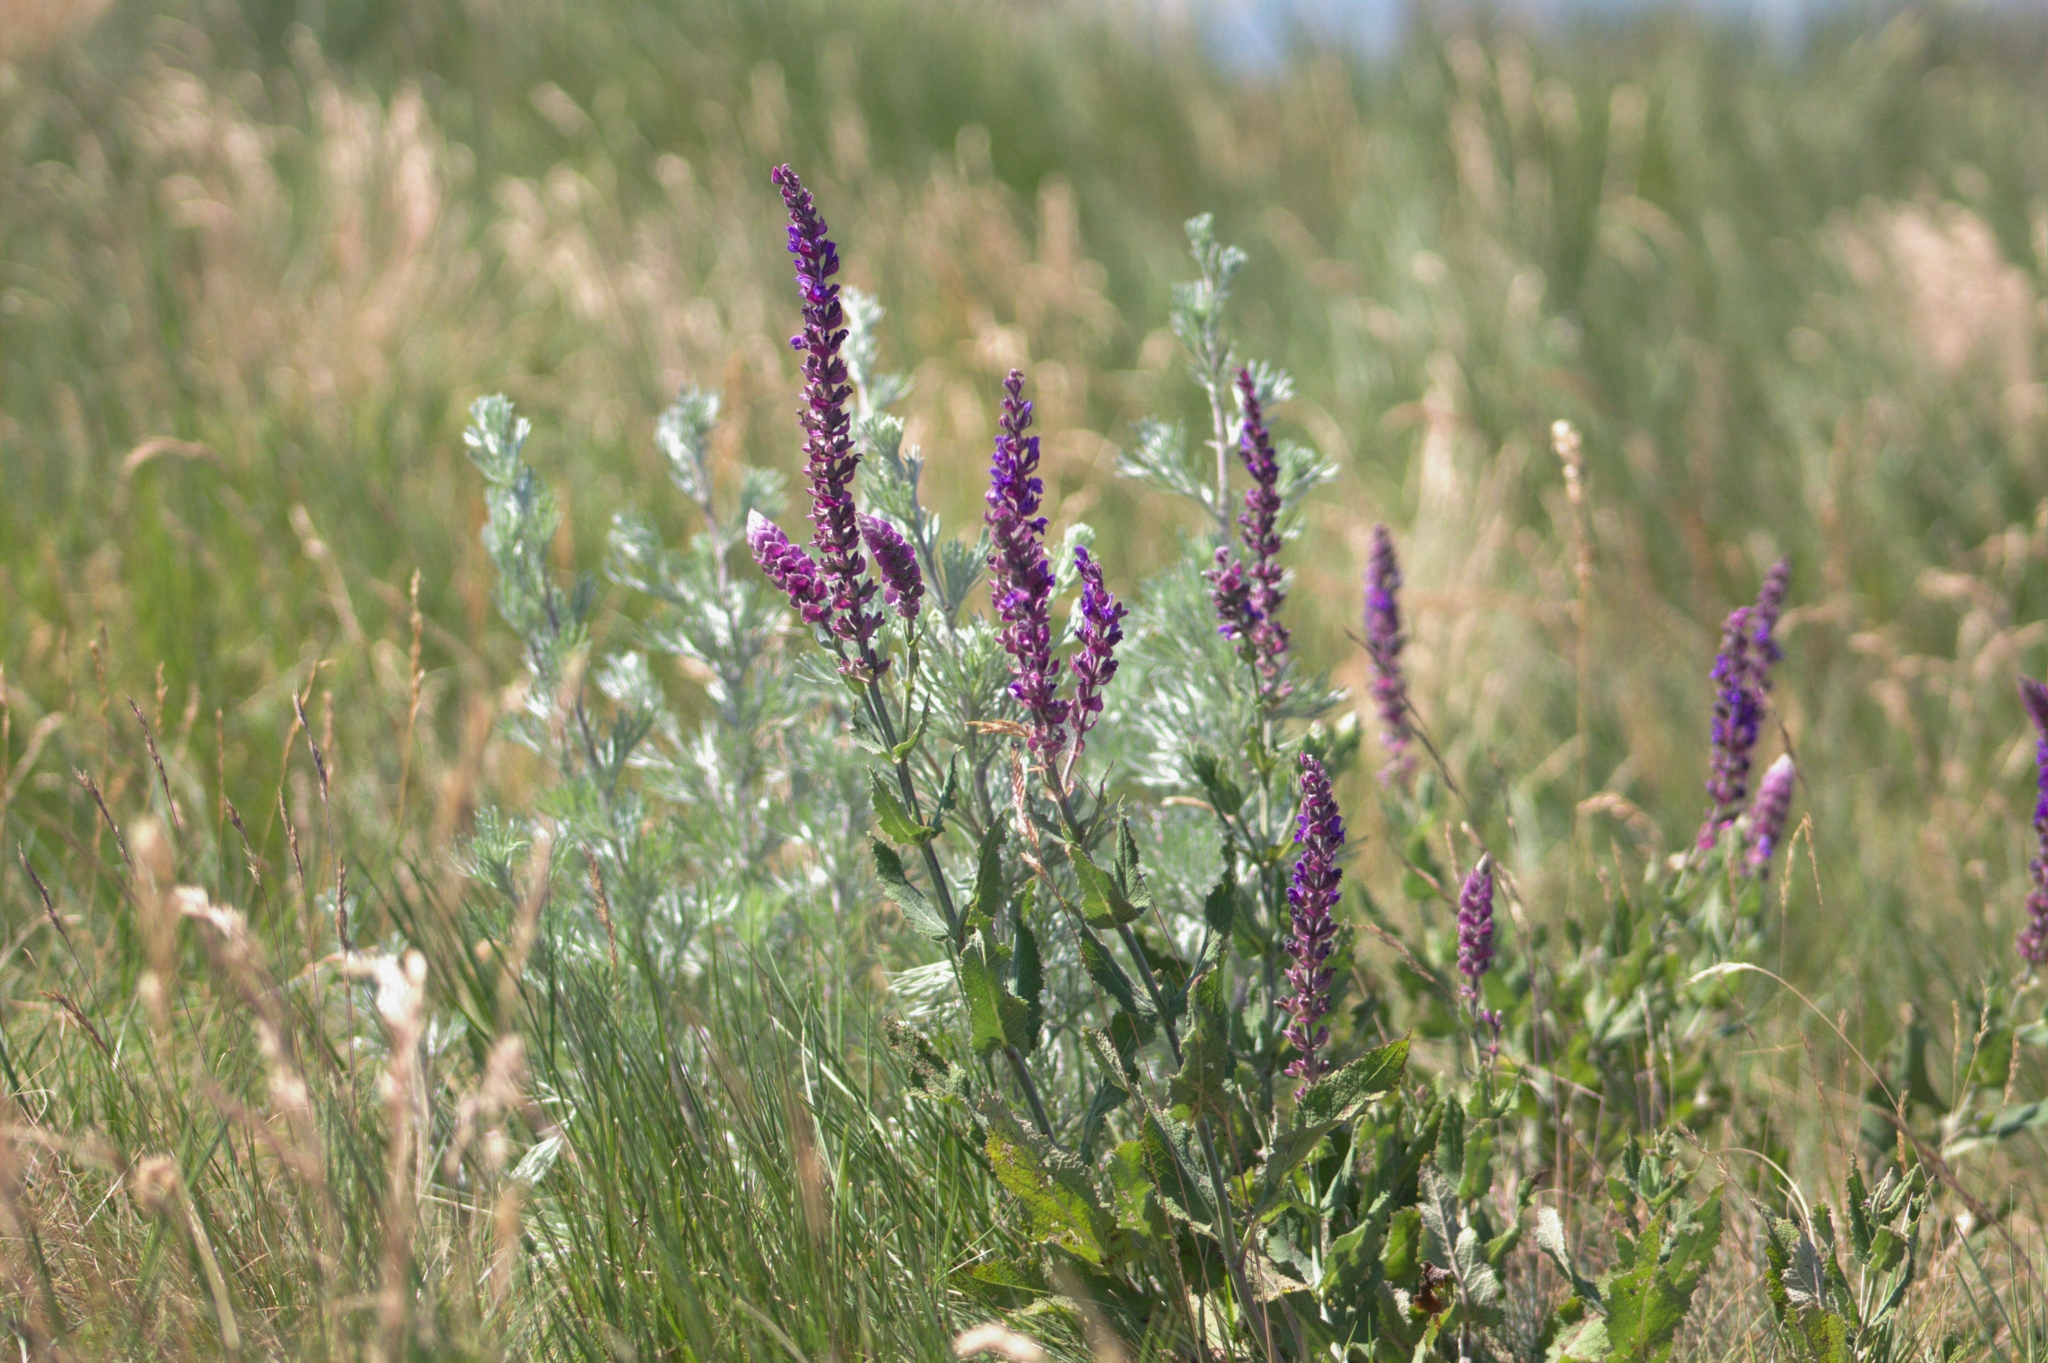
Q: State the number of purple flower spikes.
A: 14